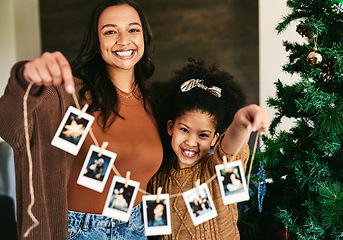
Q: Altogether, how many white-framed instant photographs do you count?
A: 6